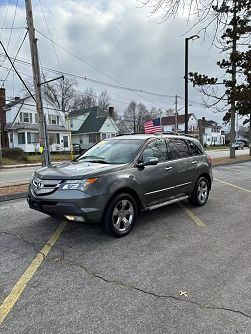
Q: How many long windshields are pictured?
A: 1